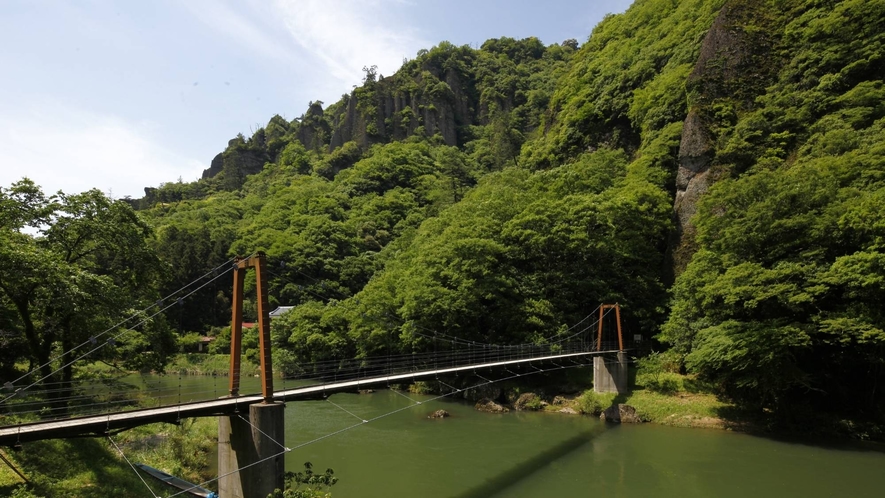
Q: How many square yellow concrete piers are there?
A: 0